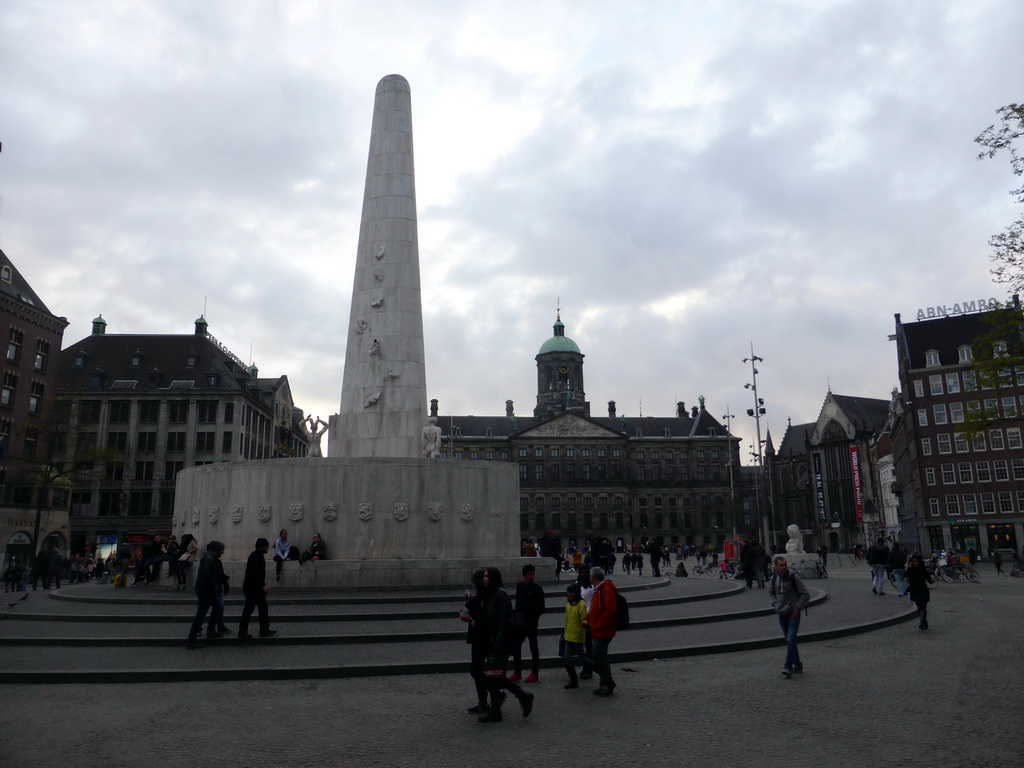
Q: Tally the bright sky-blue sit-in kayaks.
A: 0